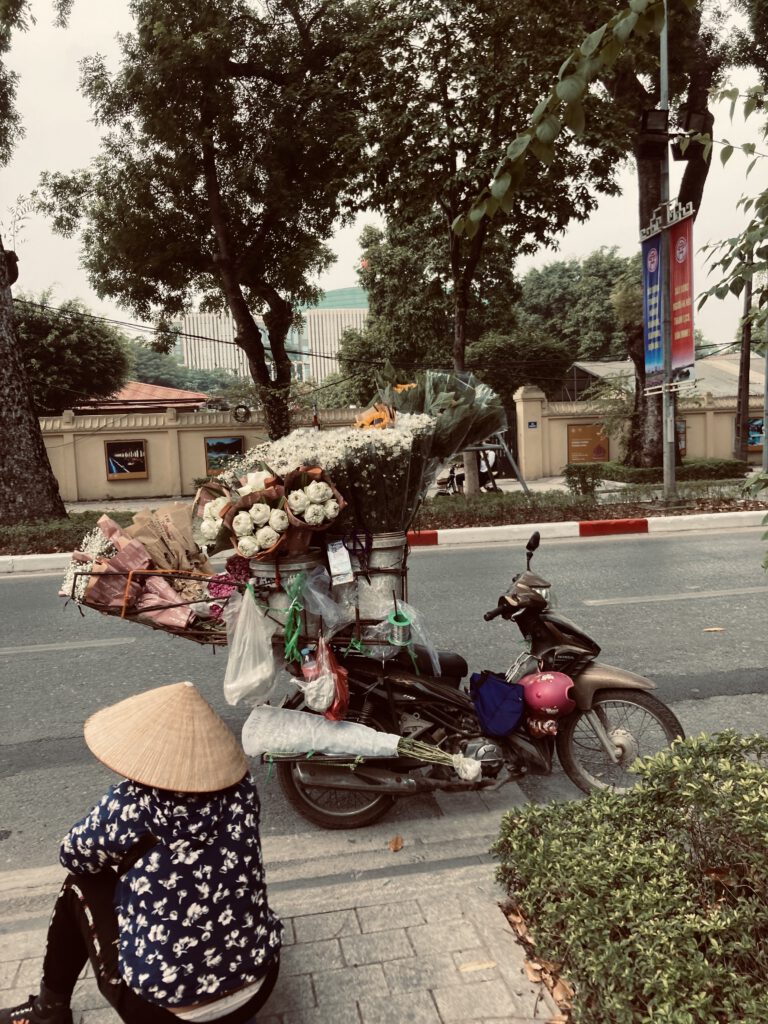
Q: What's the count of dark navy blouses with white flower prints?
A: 1